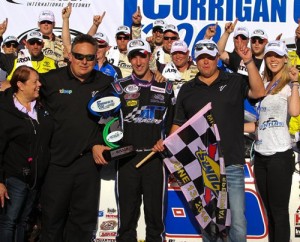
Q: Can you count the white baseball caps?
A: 13